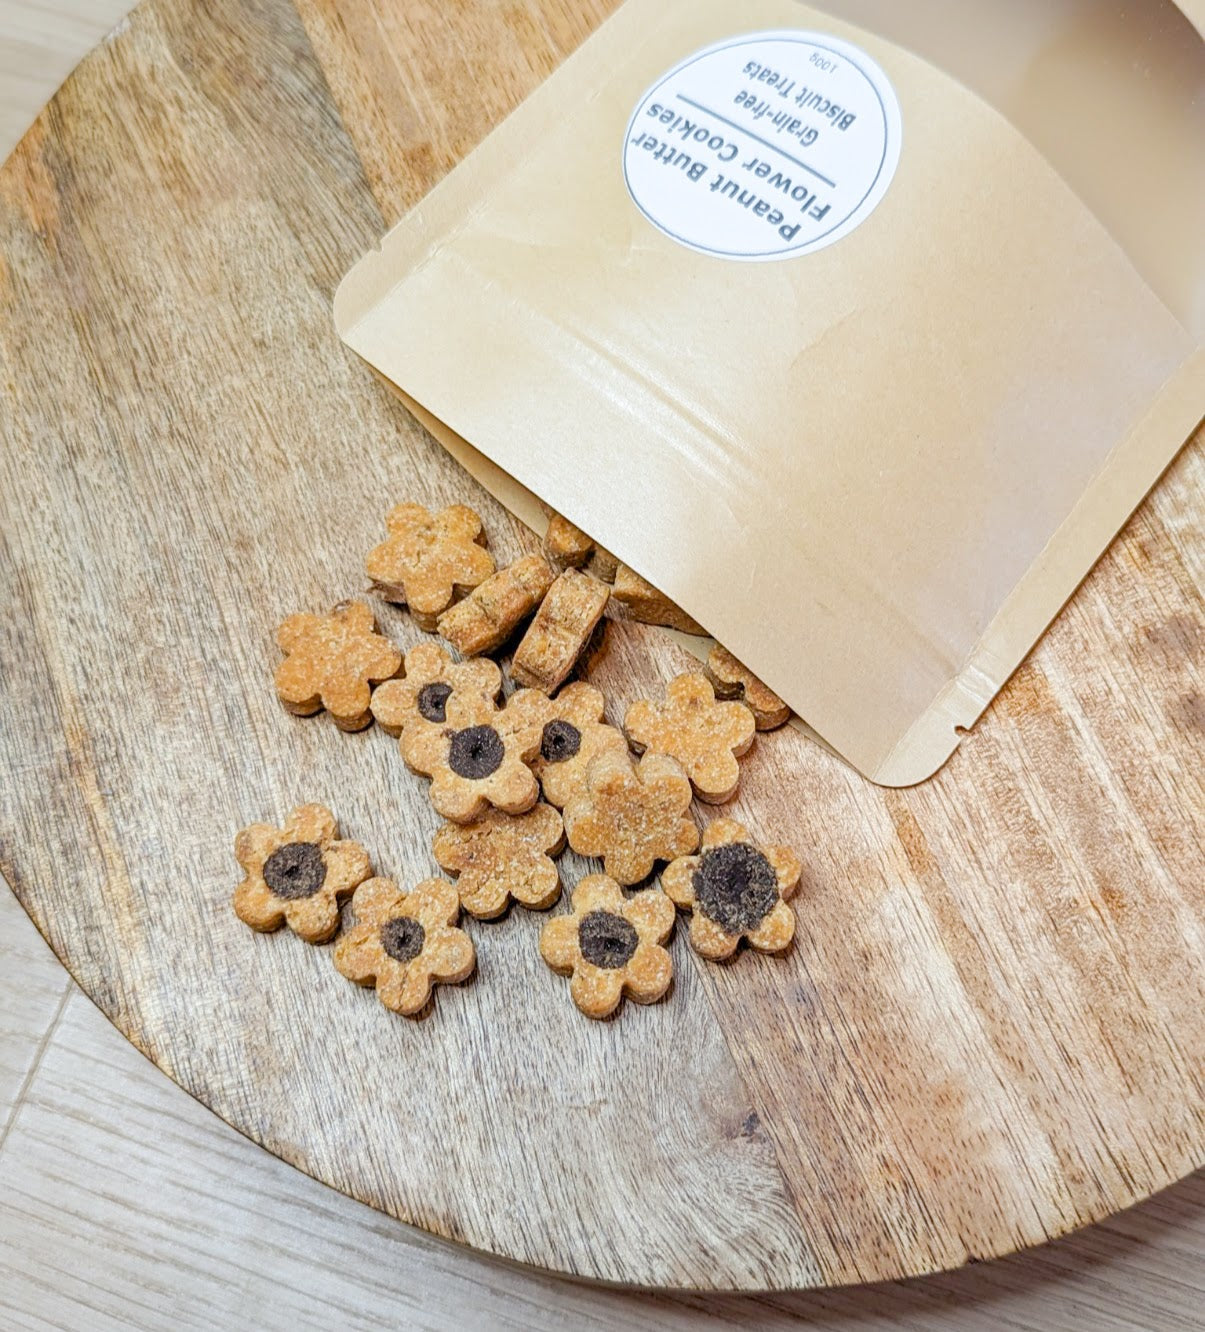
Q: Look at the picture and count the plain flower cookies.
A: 5